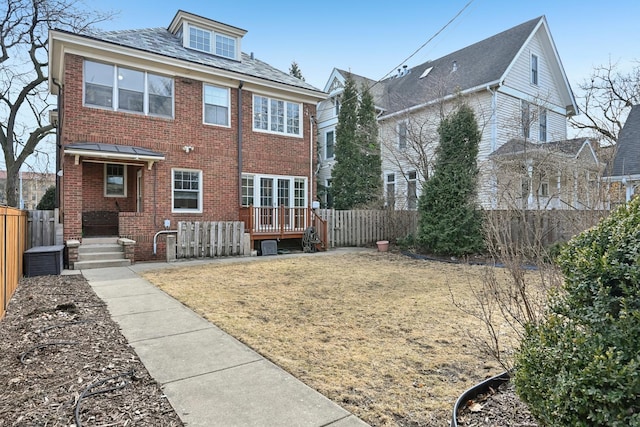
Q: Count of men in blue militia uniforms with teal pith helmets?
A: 0